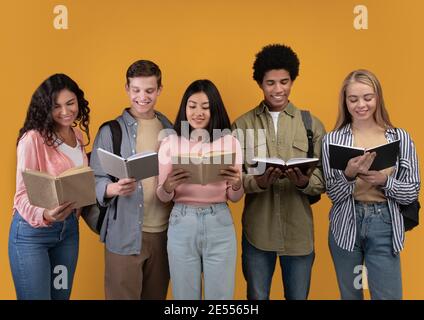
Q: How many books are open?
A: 5